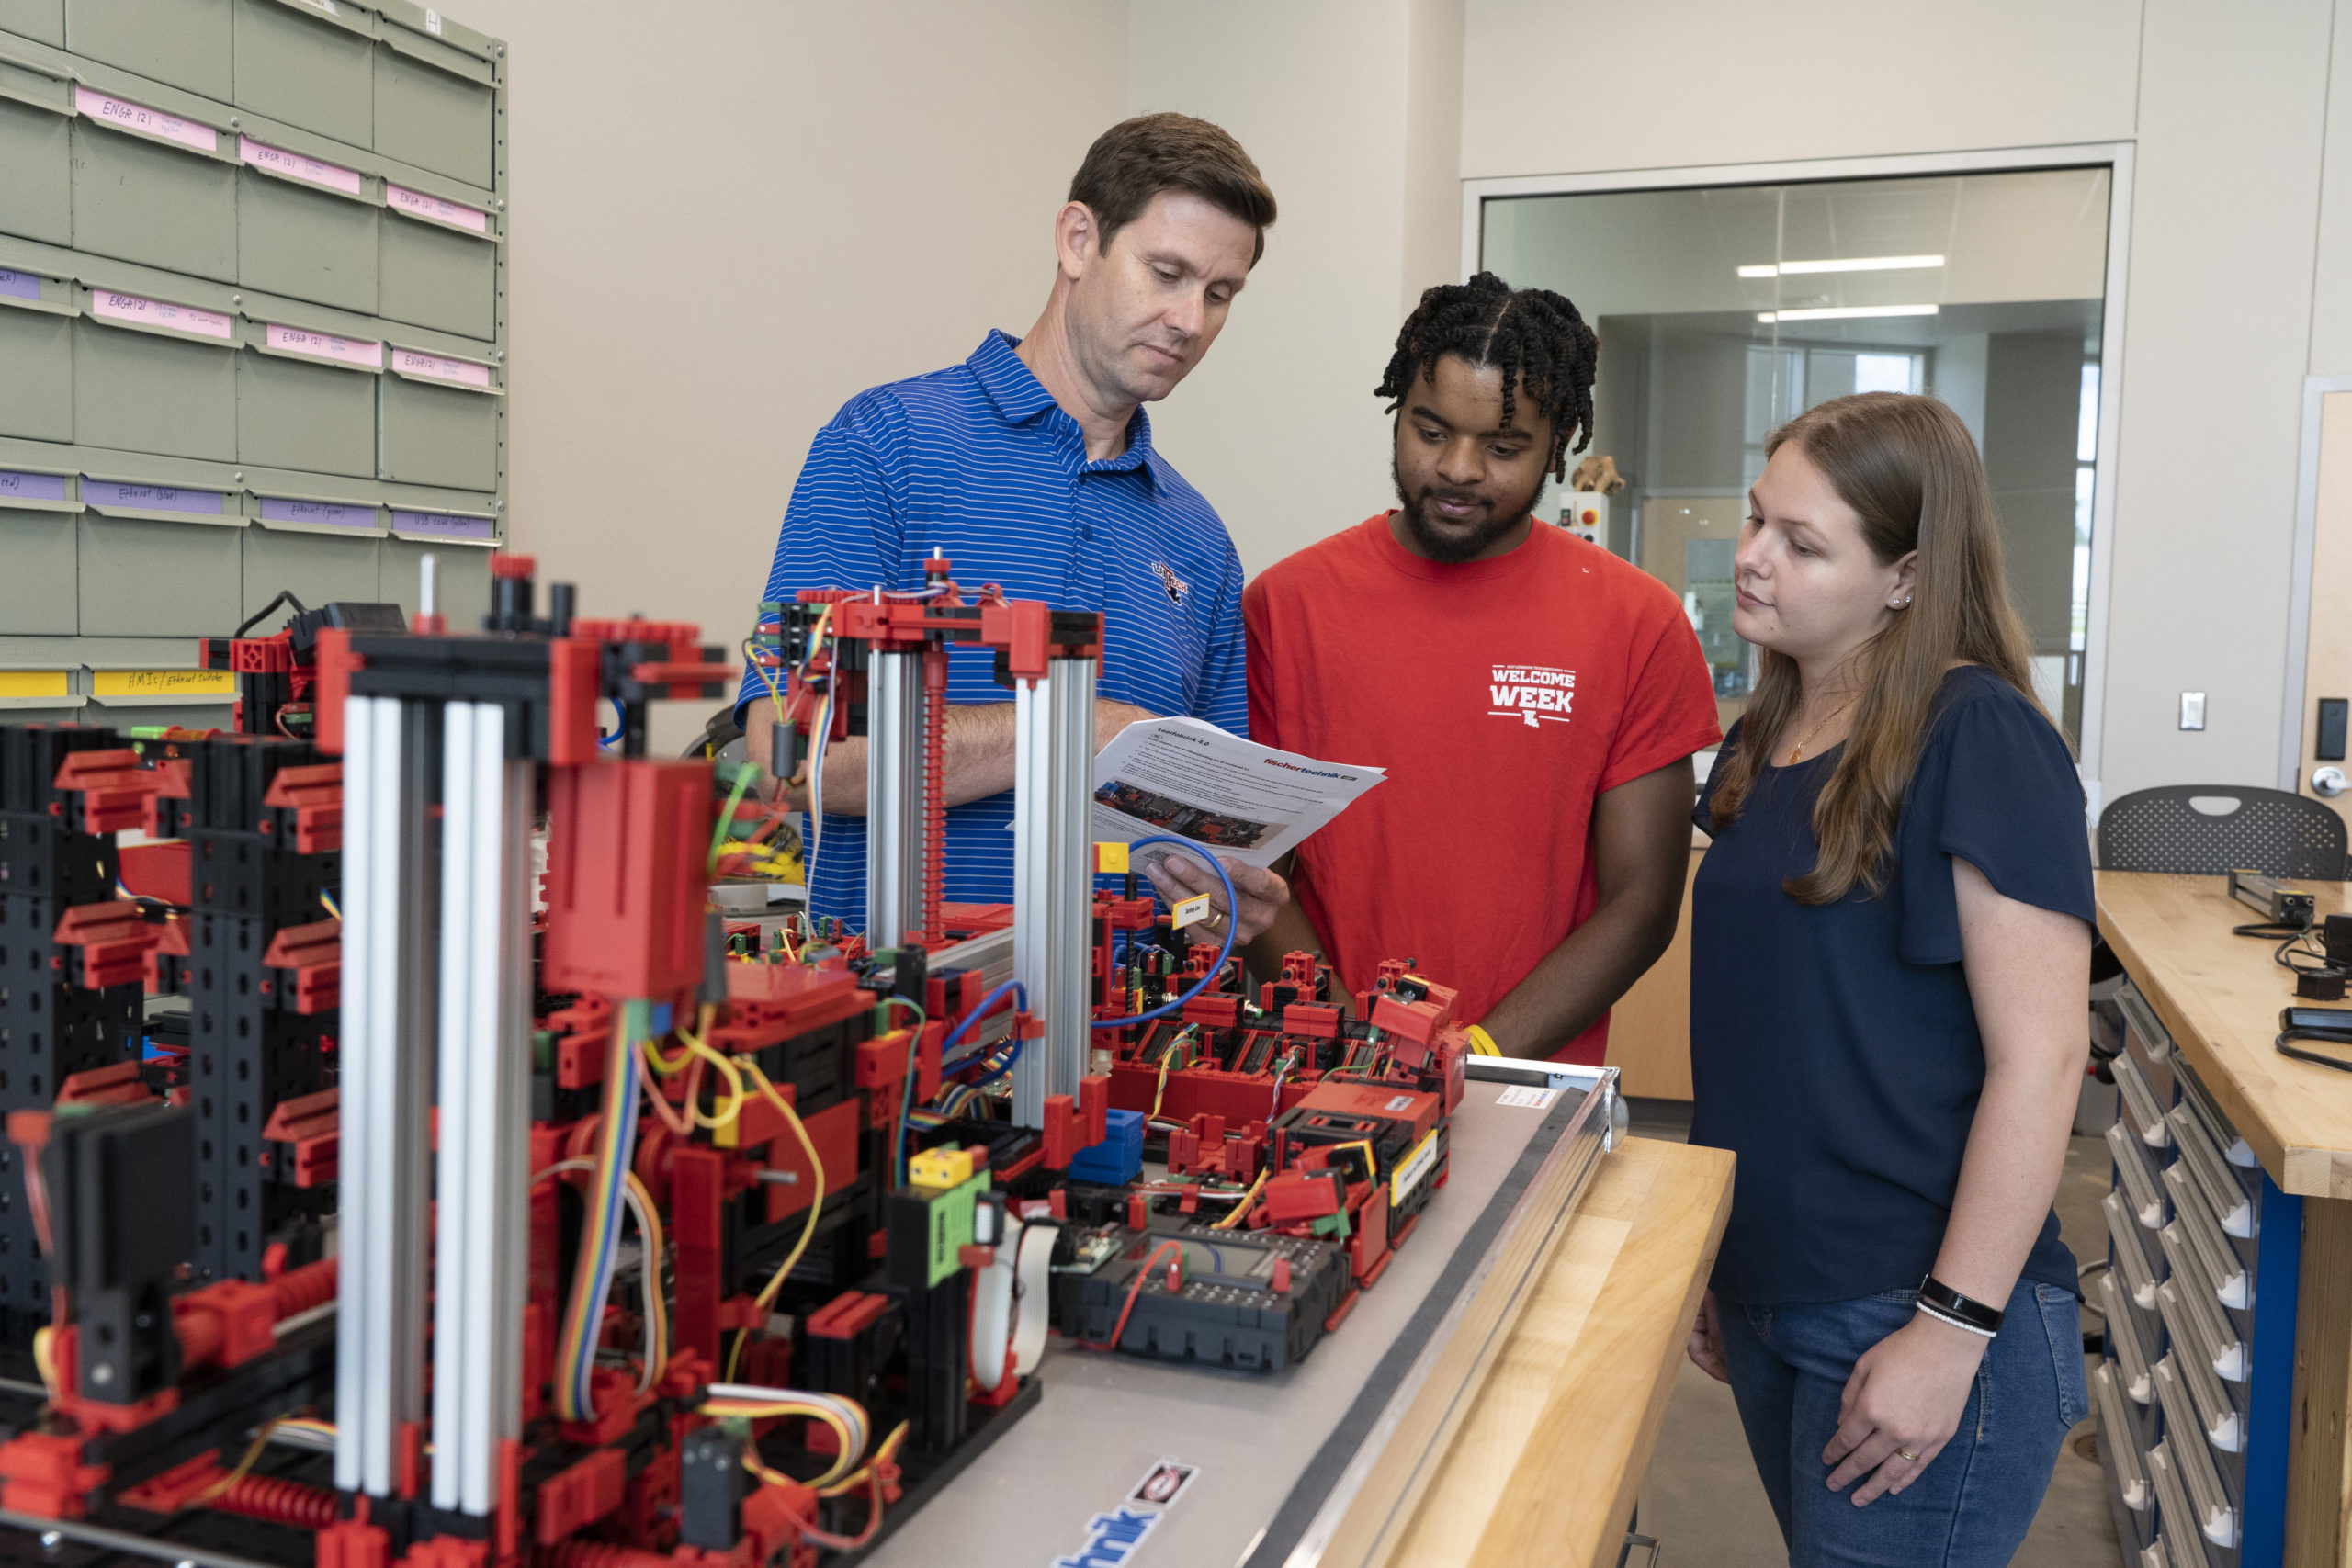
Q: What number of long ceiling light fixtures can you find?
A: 2